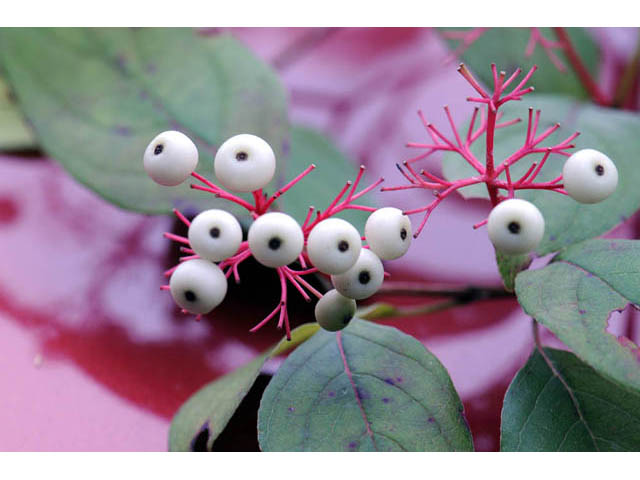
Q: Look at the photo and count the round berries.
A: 11